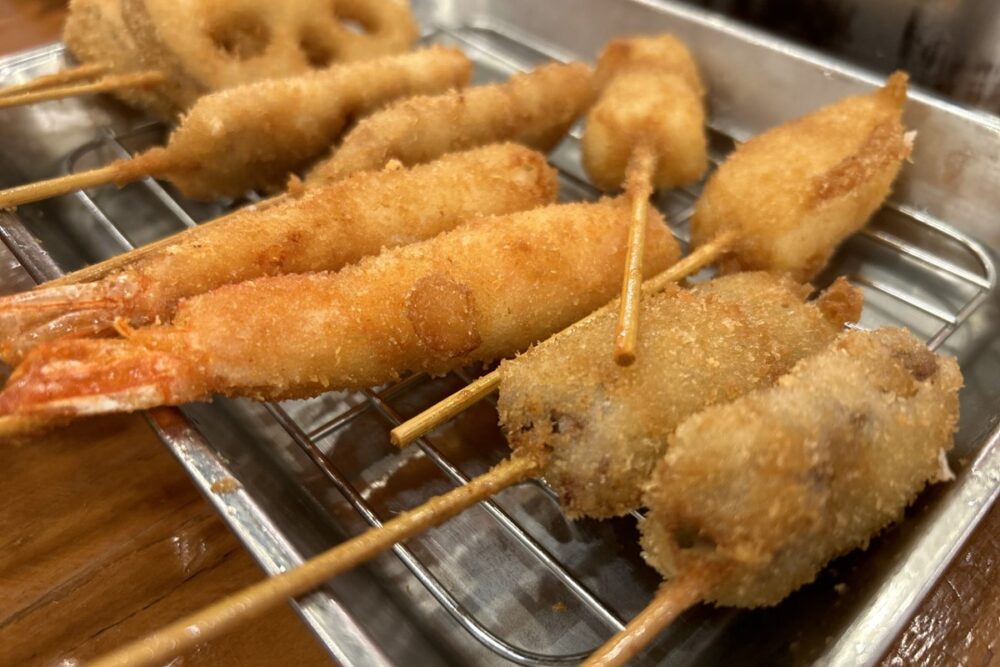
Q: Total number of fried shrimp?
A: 2